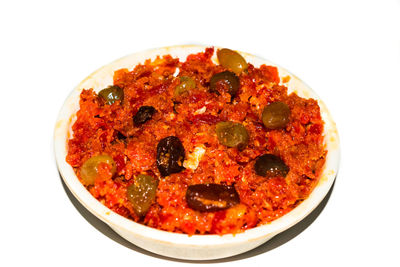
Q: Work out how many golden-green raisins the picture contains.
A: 7